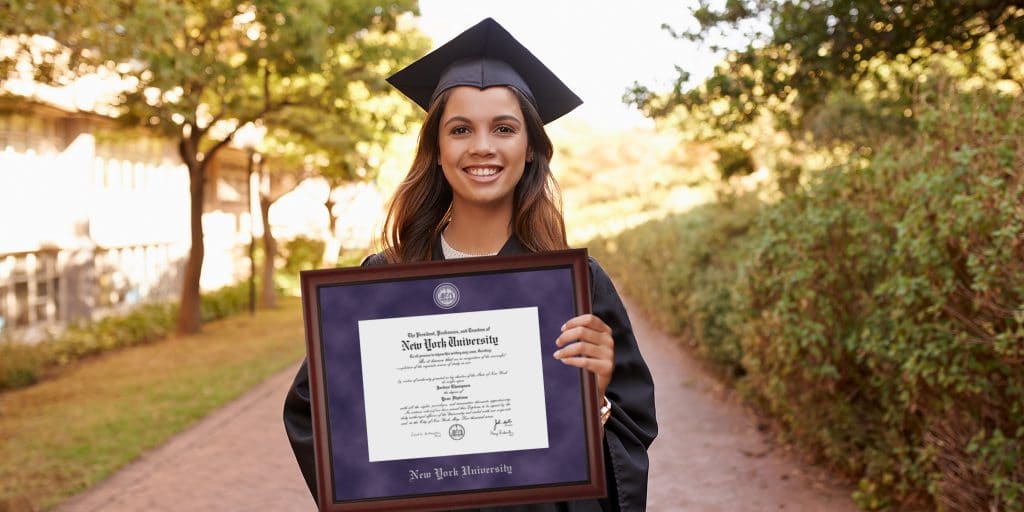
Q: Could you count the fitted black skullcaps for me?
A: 1